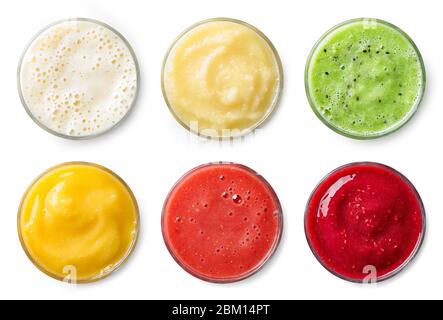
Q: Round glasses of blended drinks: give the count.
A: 6